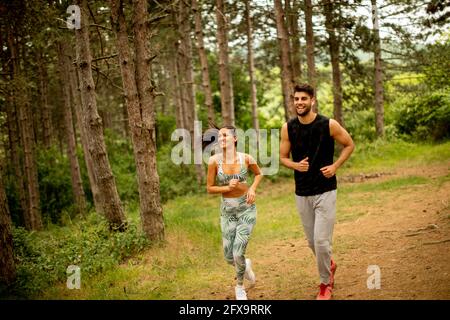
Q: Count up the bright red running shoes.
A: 2